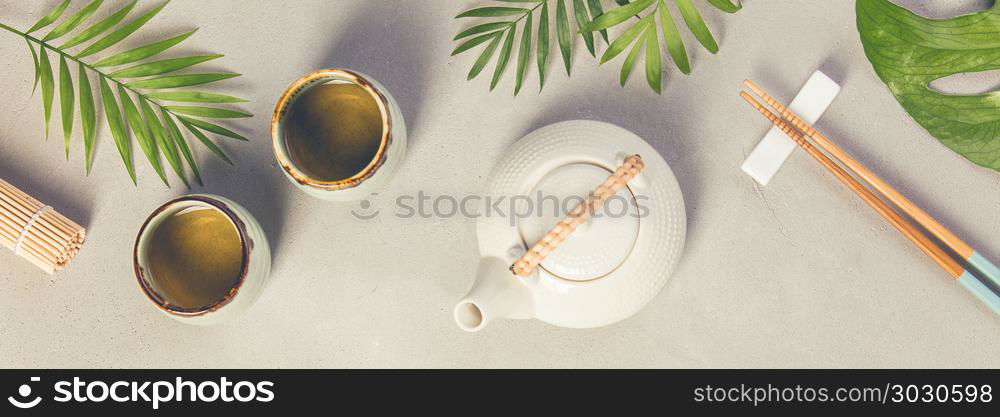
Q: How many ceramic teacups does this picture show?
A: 2